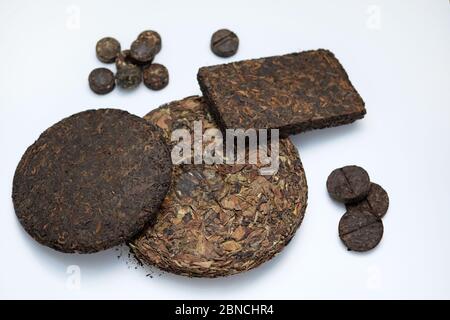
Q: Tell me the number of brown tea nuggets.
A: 11